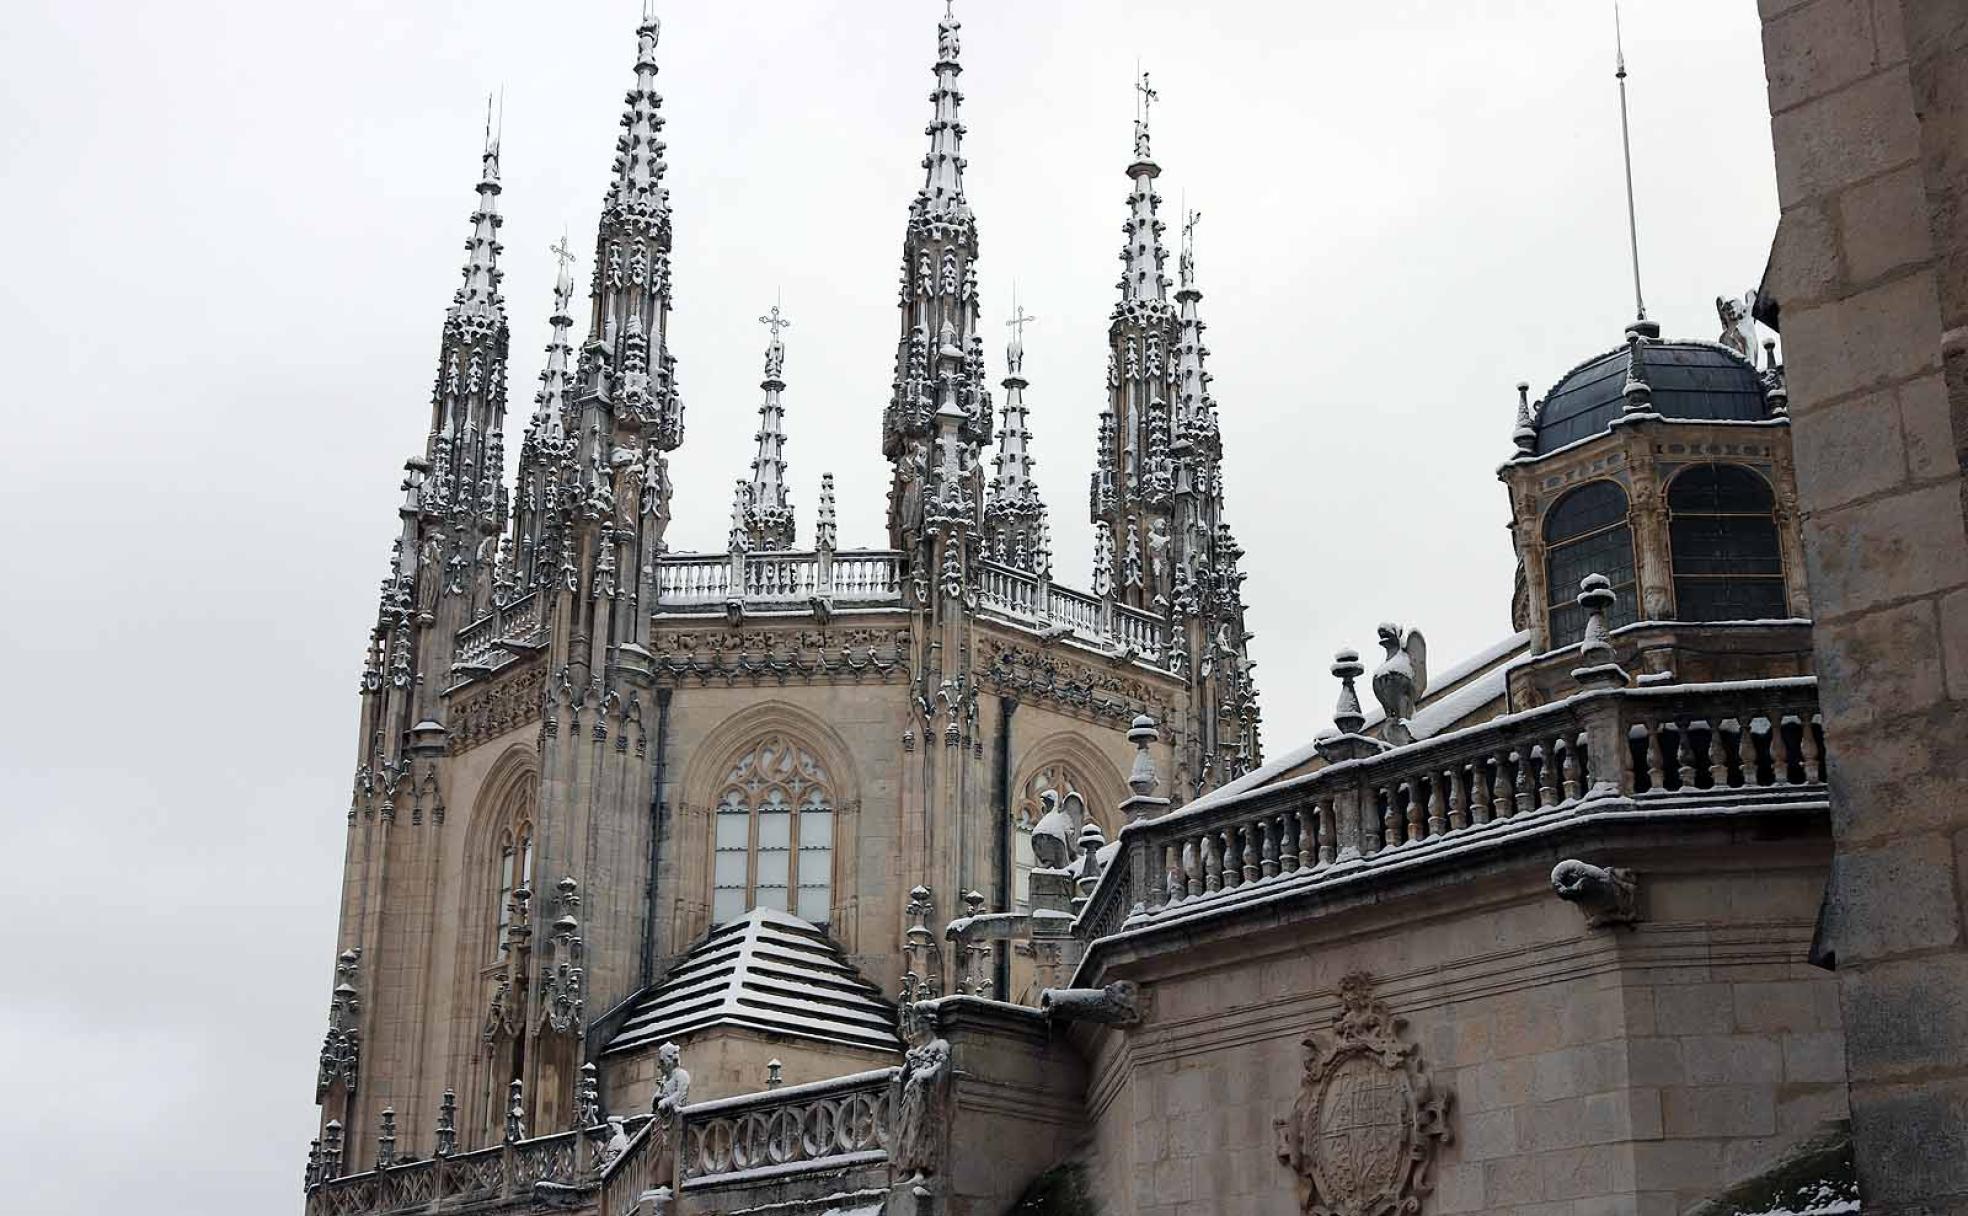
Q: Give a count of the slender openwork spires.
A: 8